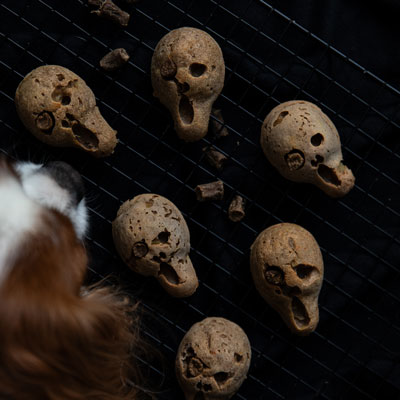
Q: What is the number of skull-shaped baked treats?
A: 6